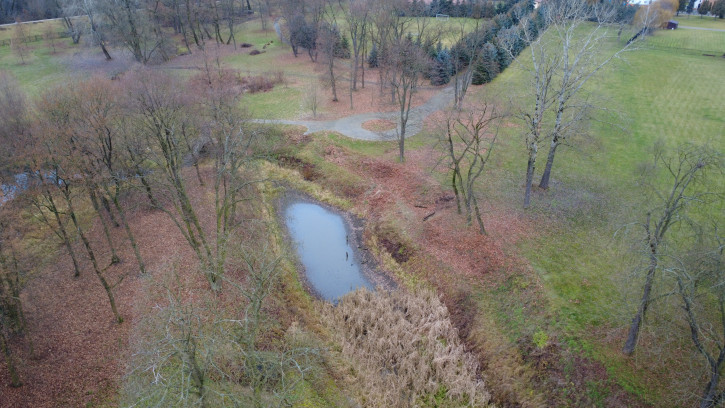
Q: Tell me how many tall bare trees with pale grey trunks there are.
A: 2